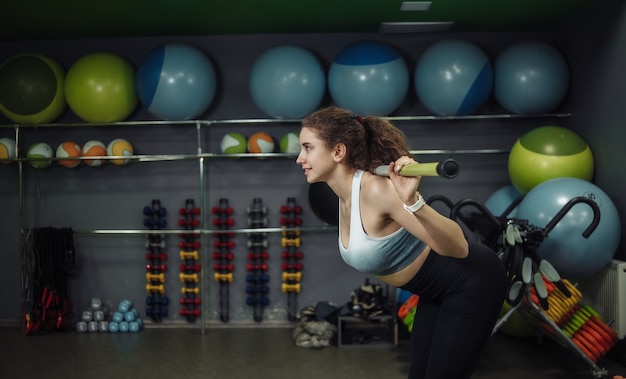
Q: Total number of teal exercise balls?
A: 7